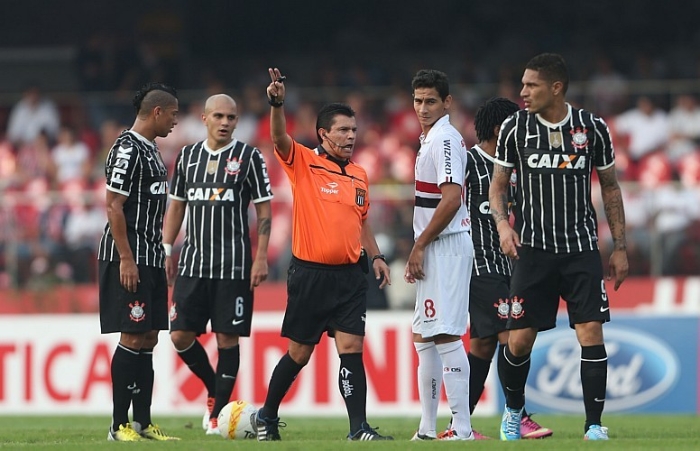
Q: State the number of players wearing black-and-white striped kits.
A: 4